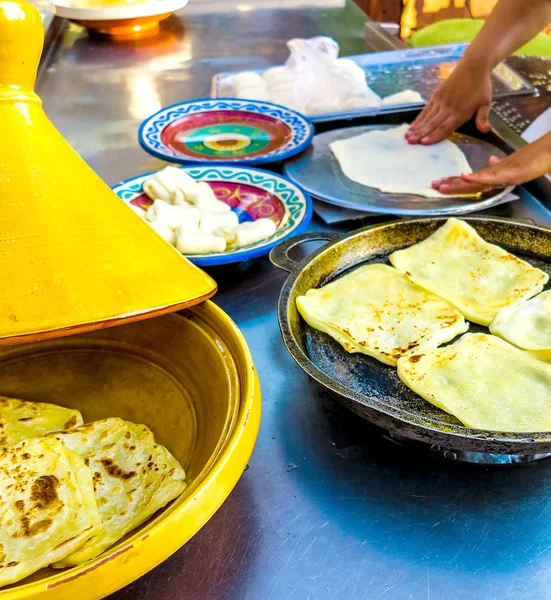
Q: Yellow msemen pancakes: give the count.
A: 7